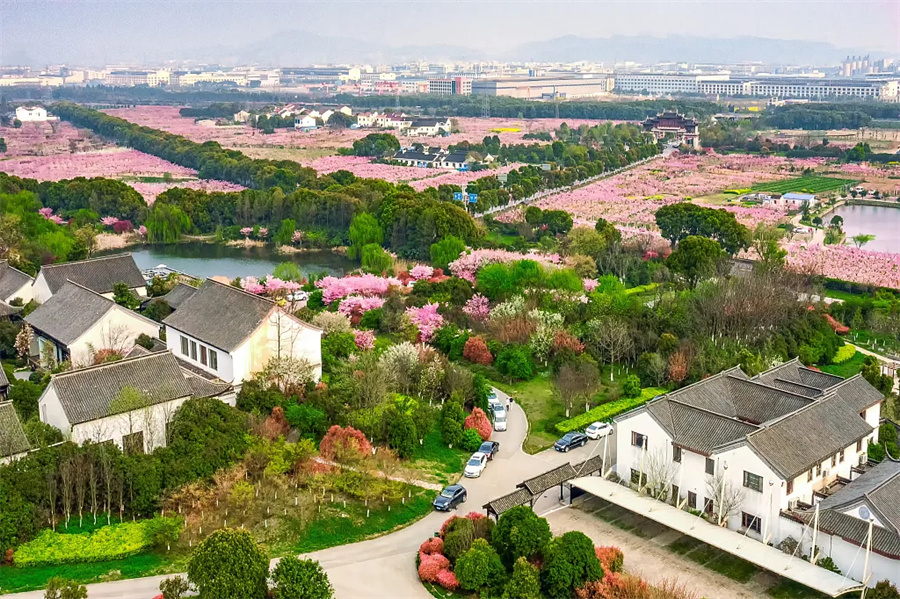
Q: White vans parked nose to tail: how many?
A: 3